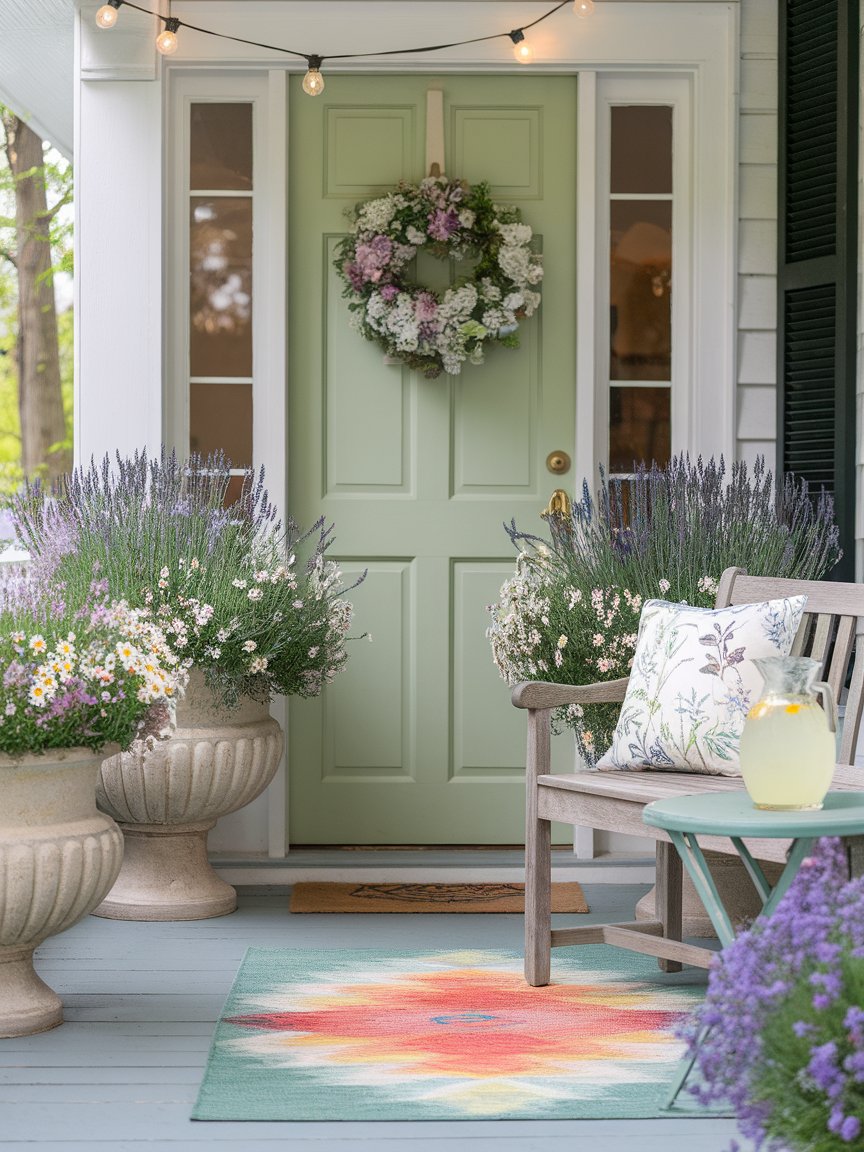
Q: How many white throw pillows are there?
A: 1